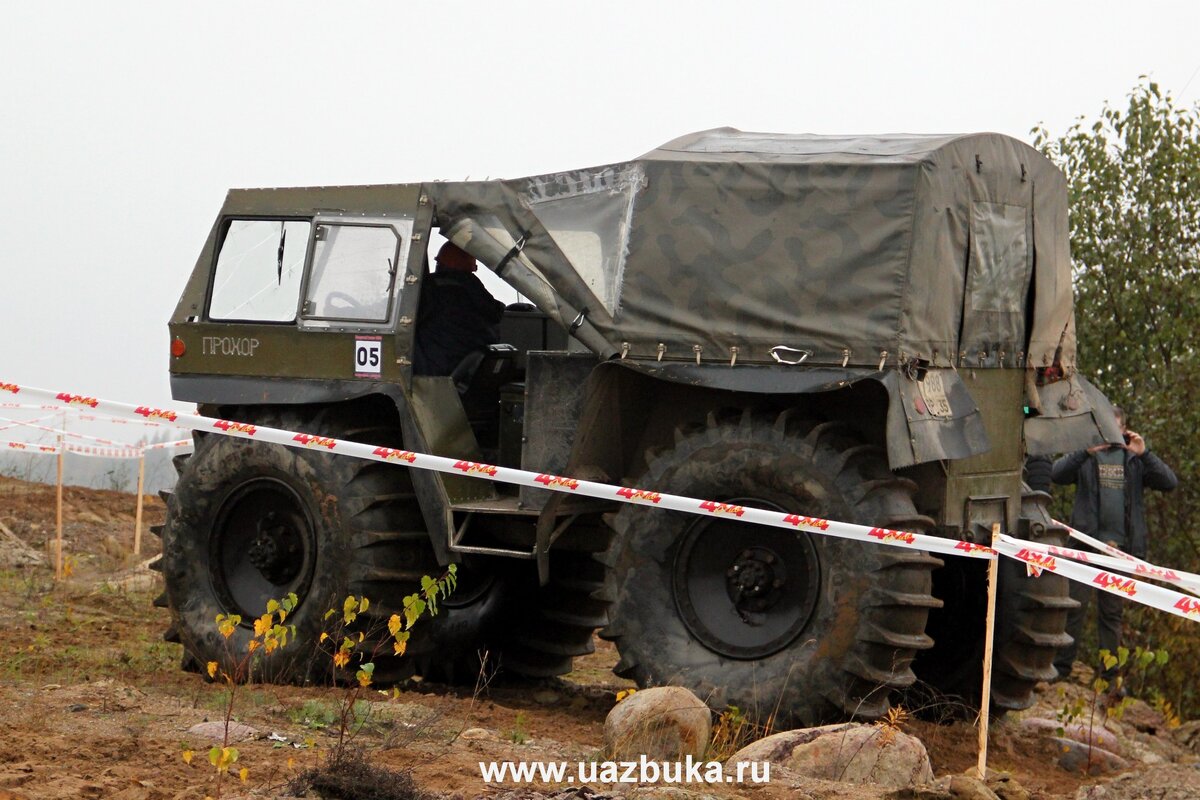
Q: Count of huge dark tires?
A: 4